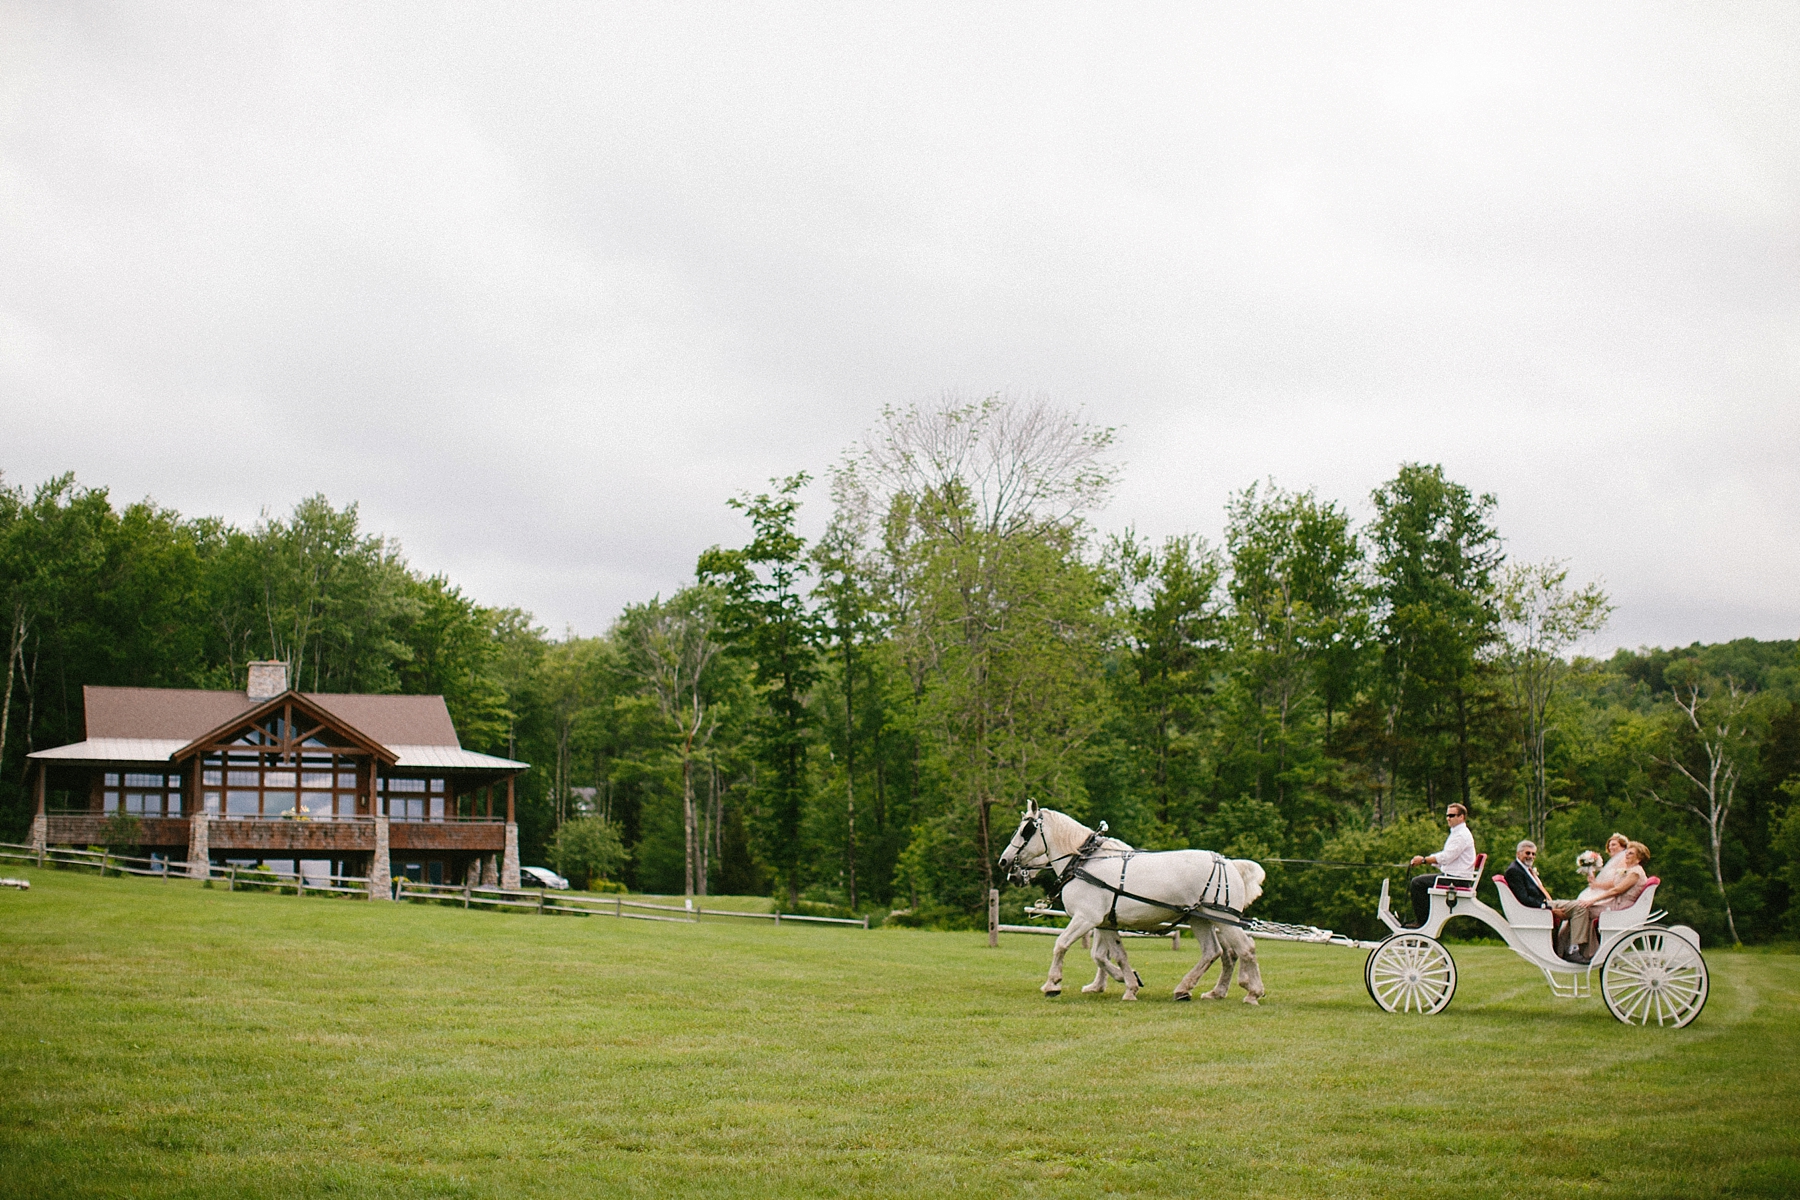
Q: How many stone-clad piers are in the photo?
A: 6